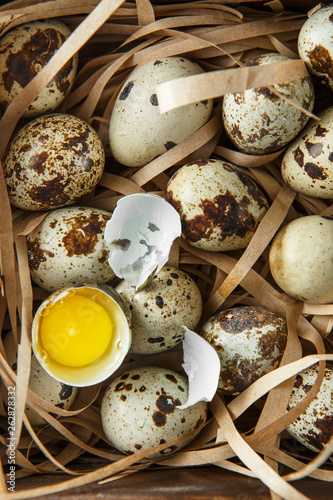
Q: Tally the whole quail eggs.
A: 14